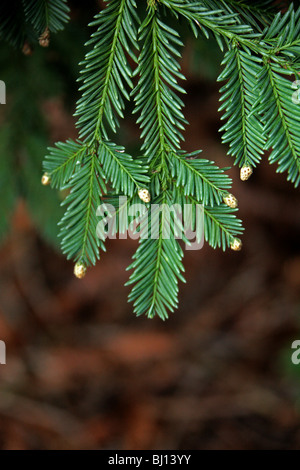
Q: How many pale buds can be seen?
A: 6